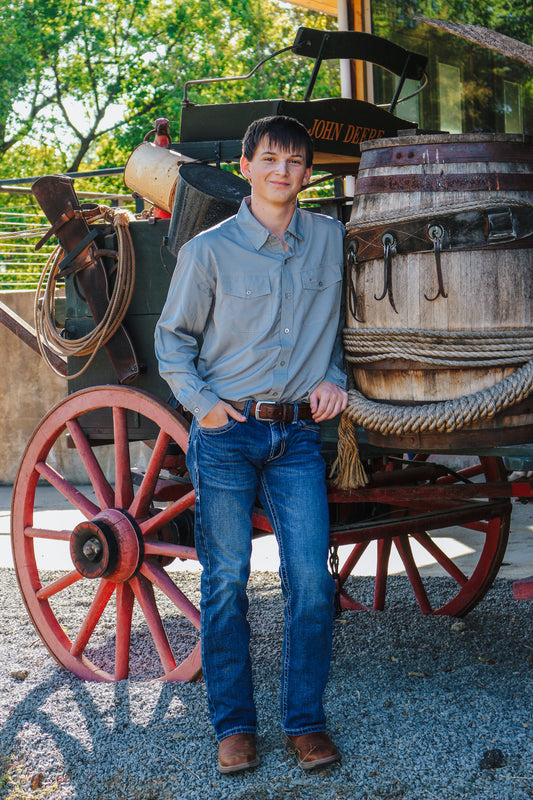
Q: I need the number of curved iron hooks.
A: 3